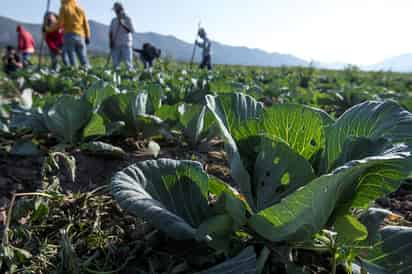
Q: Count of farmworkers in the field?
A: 7